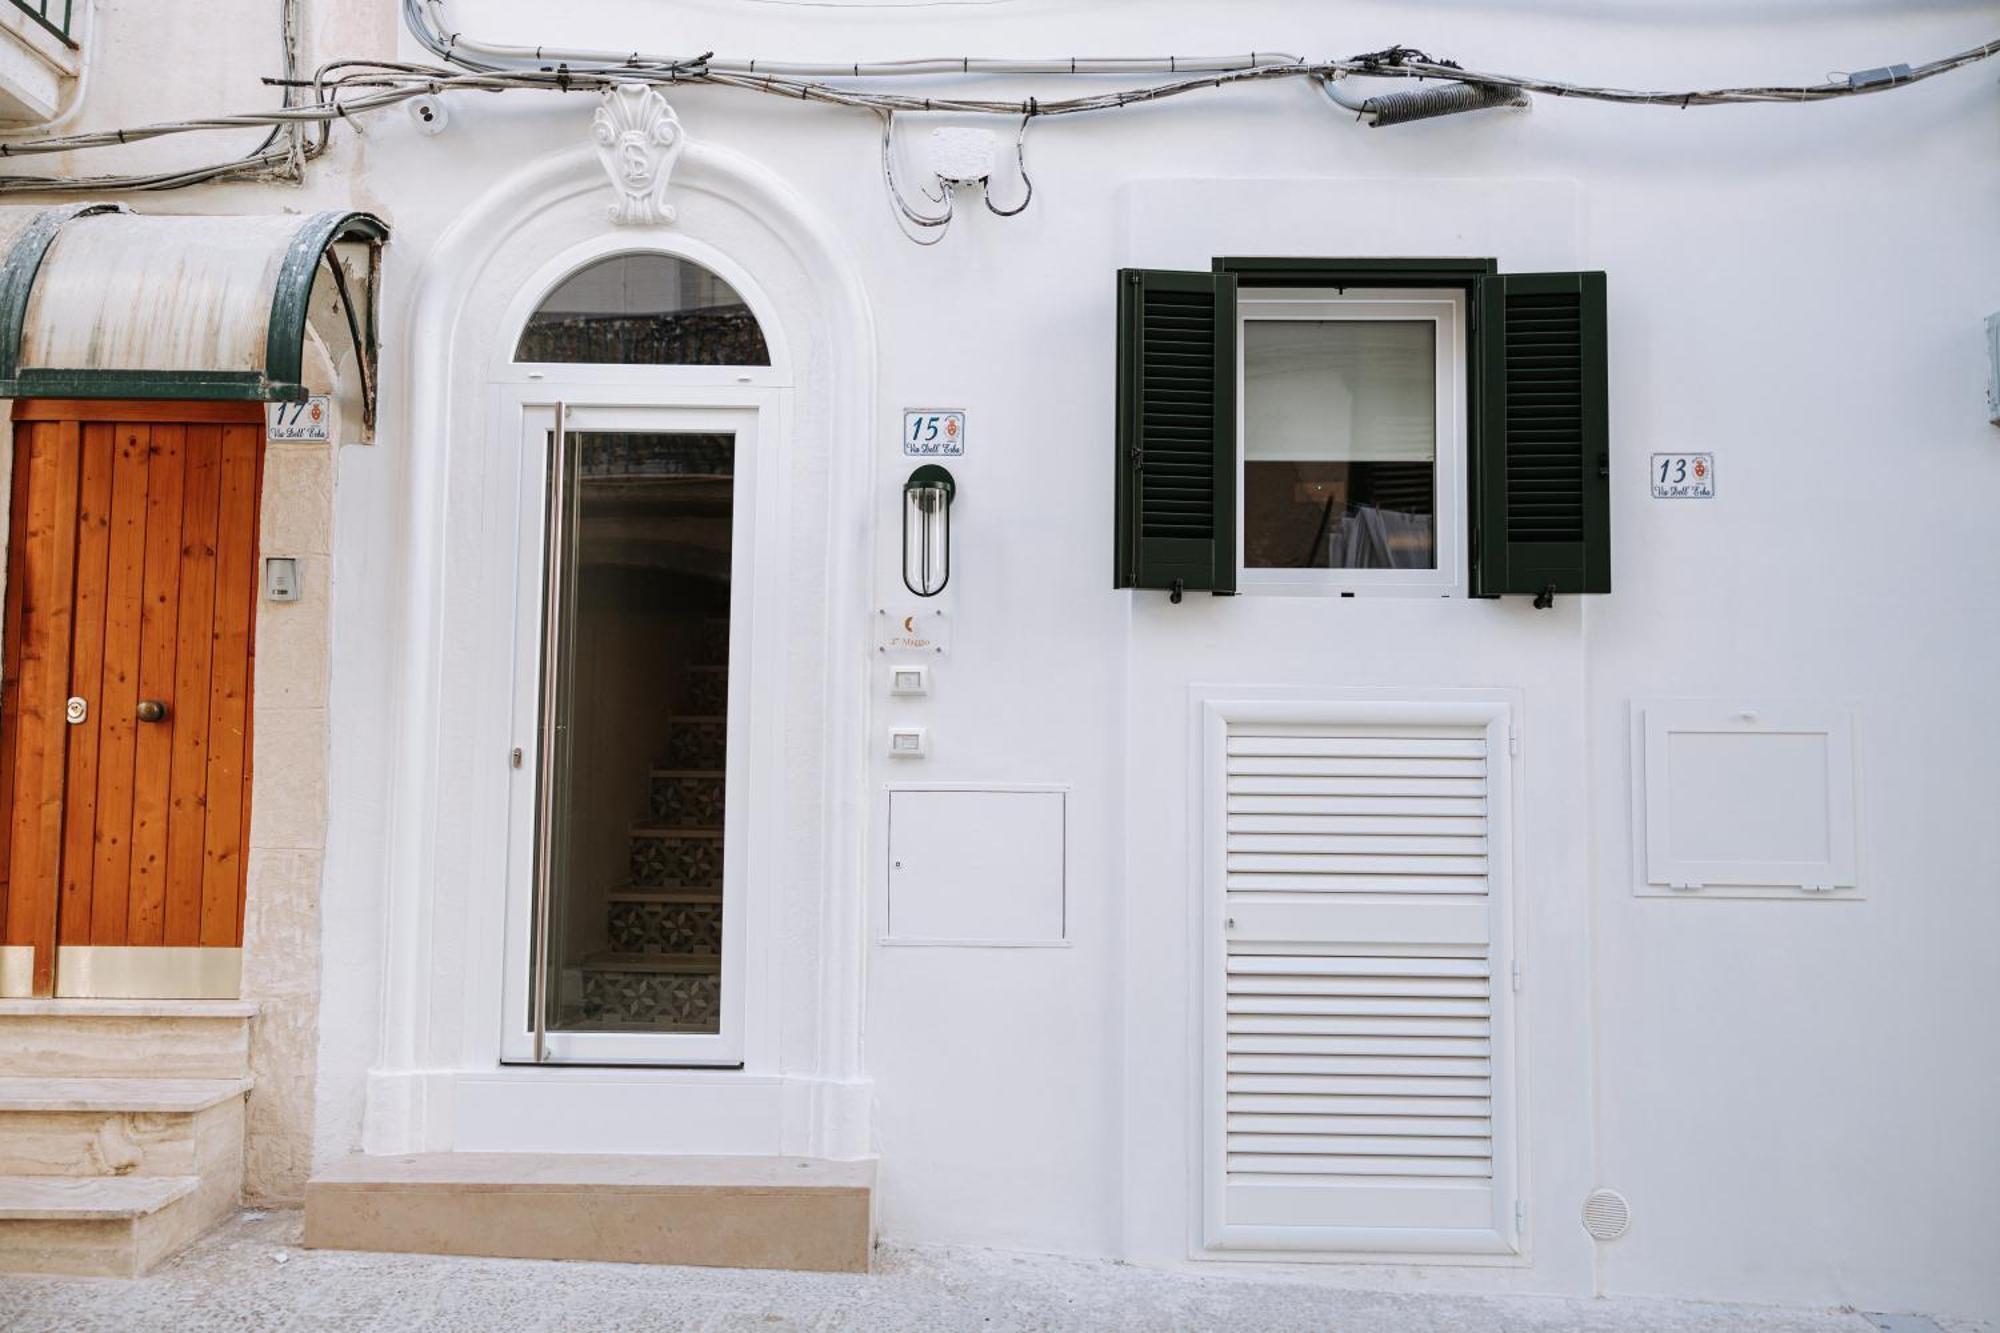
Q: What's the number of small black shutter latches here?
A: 2